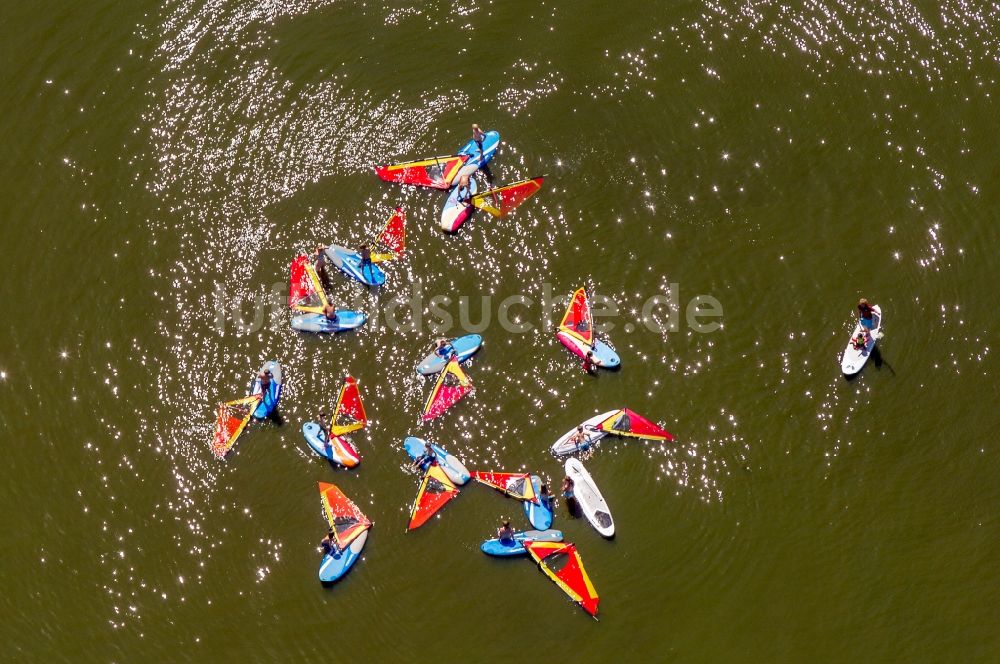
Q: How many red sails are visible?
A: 13